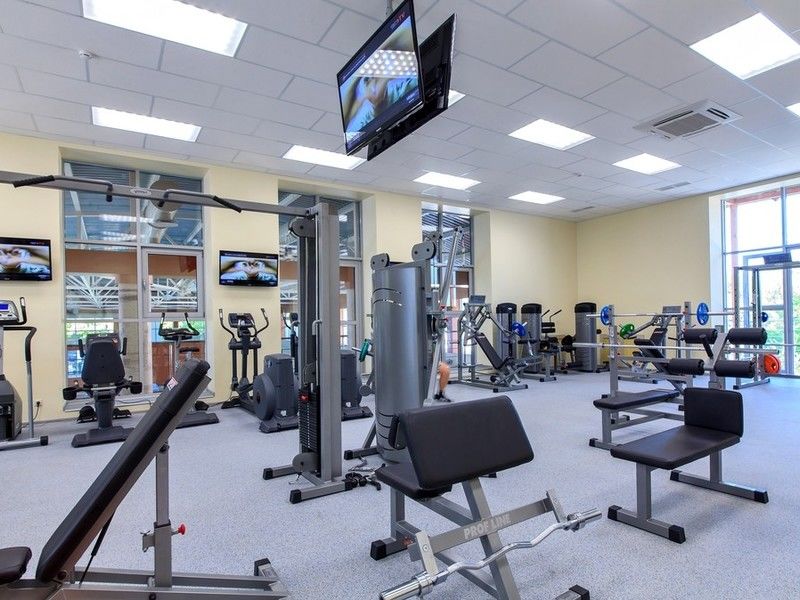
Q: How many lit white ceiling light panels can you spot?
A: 10